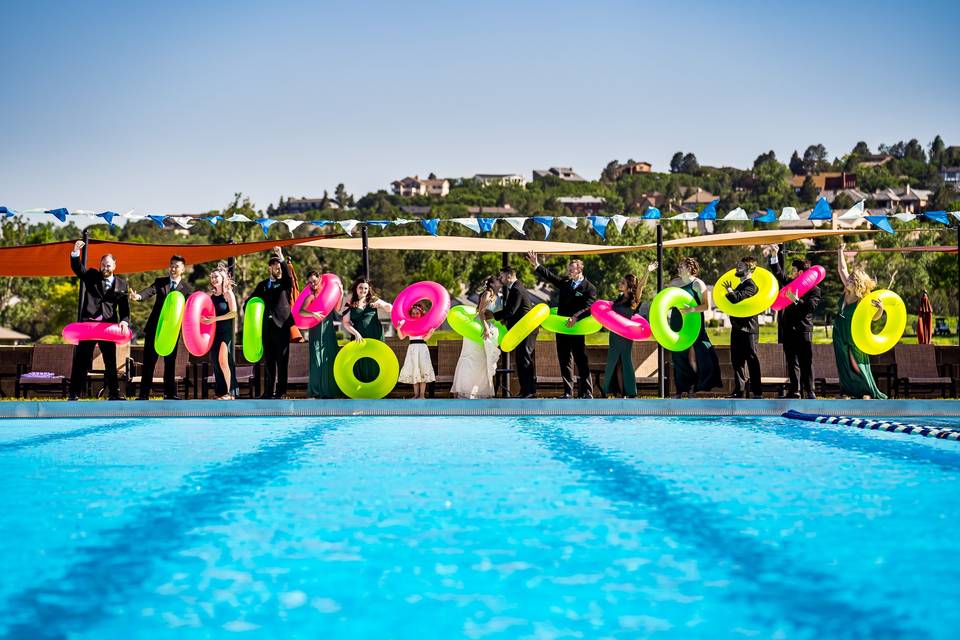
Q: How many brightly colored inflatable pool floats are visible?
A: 15